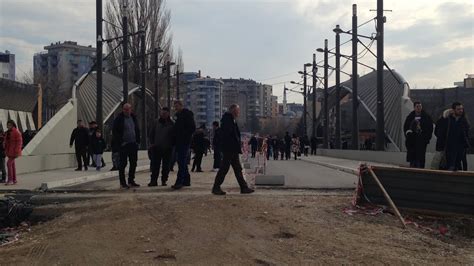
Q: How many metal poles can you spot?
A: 12